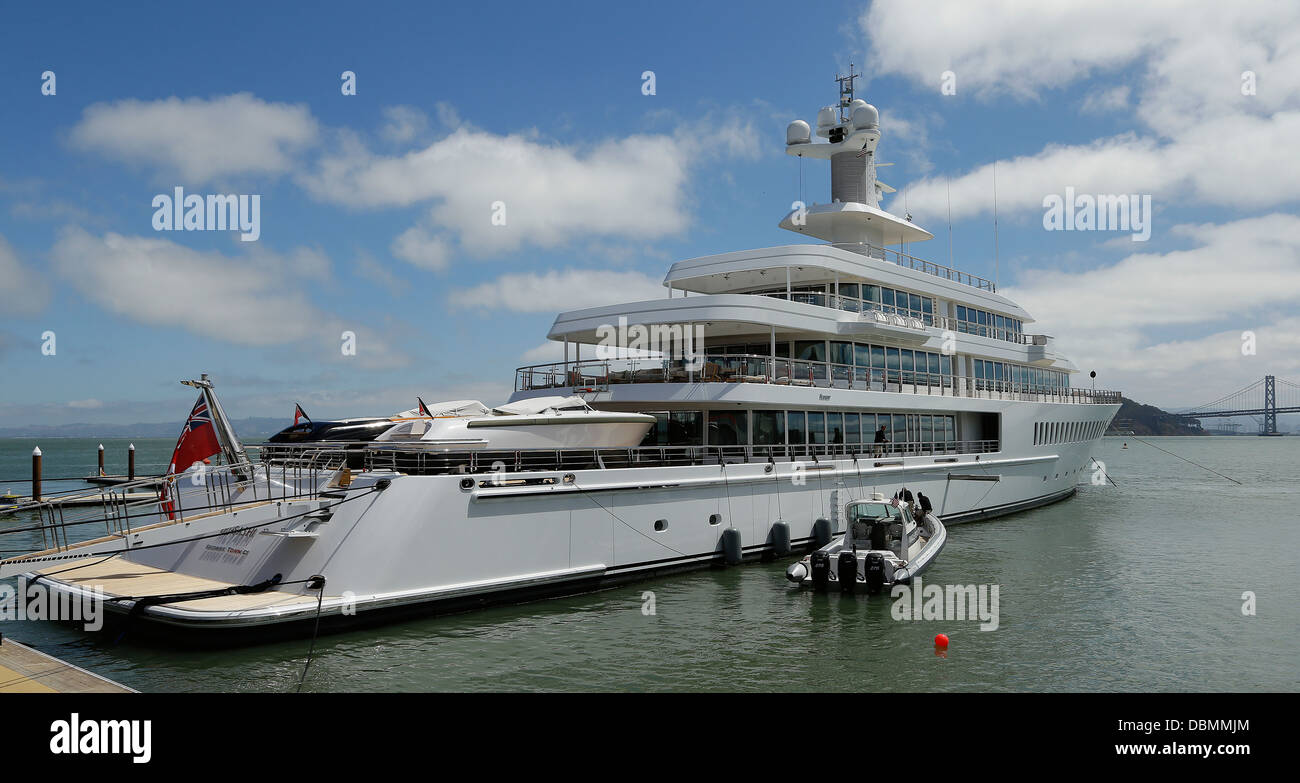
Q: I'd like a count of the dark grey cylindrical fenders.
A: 3